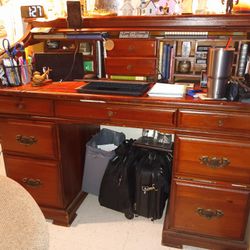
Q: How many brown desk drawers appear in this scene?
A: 9